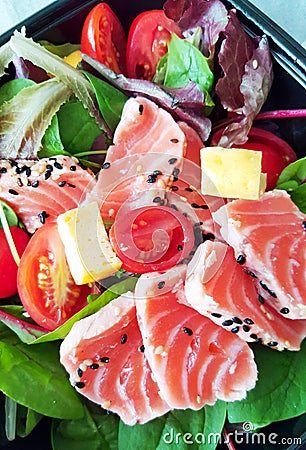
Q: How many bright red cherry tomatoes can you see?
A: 6